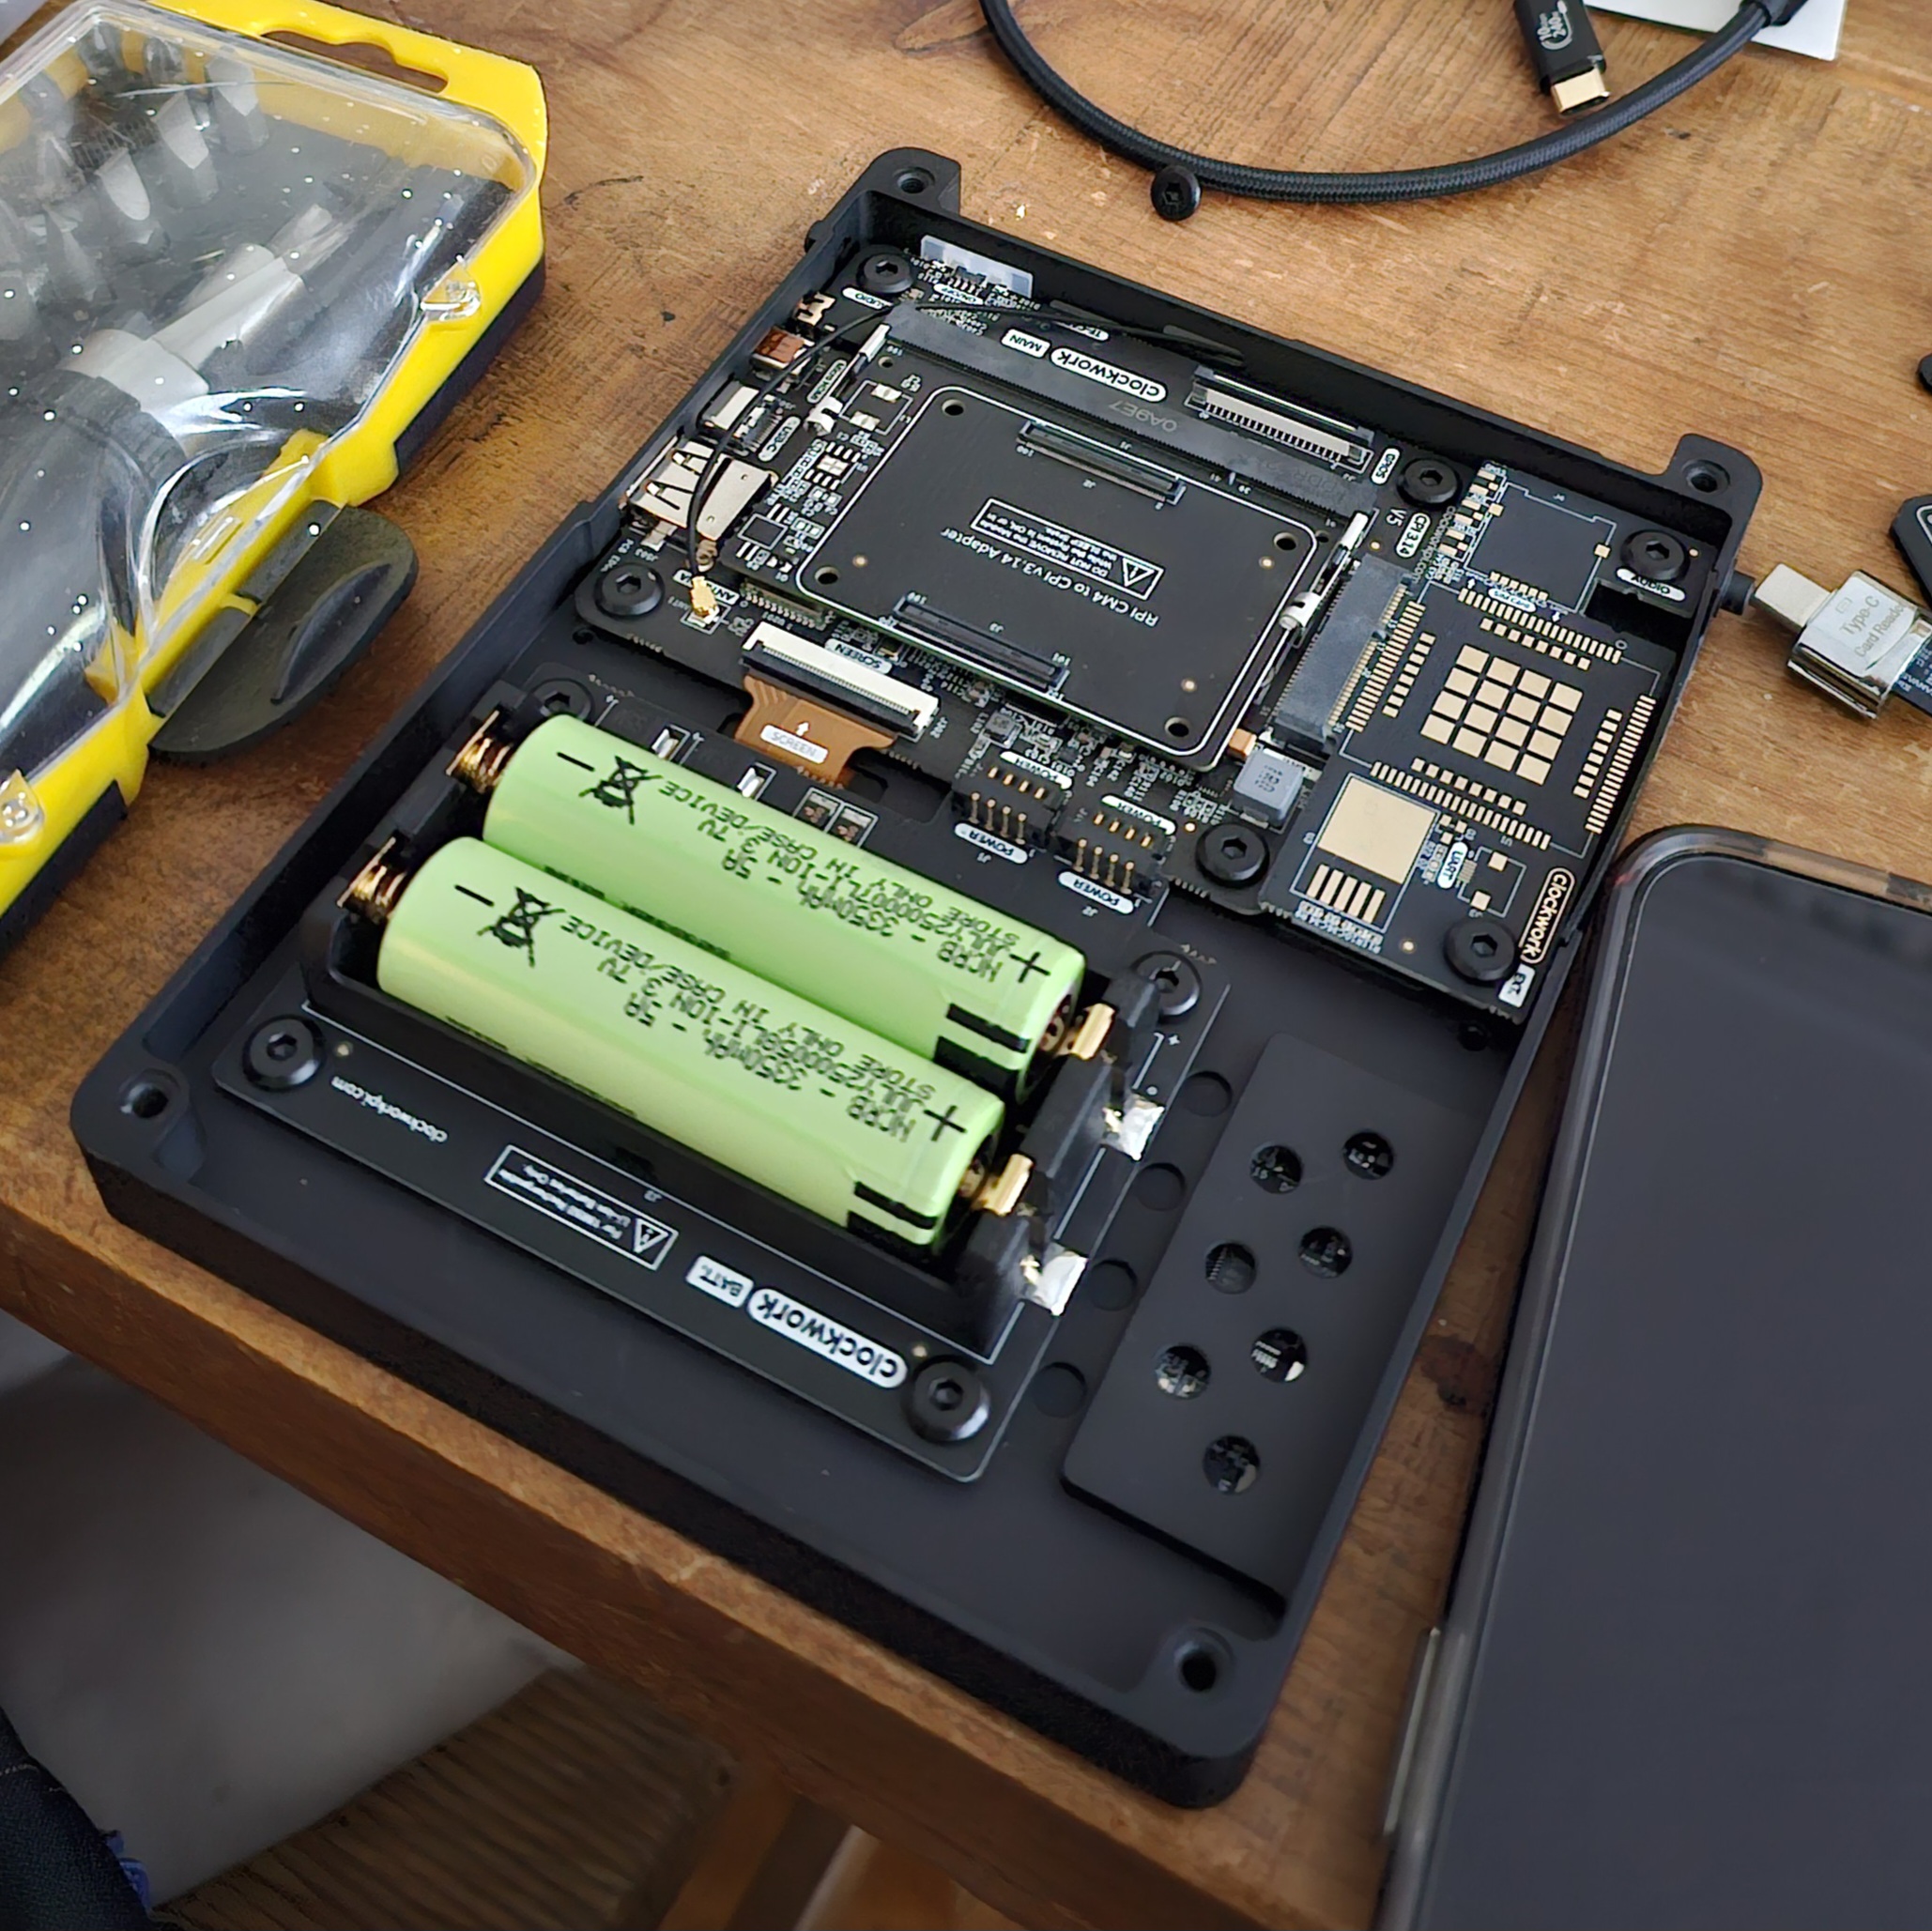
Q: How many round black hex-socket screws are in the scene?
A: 11